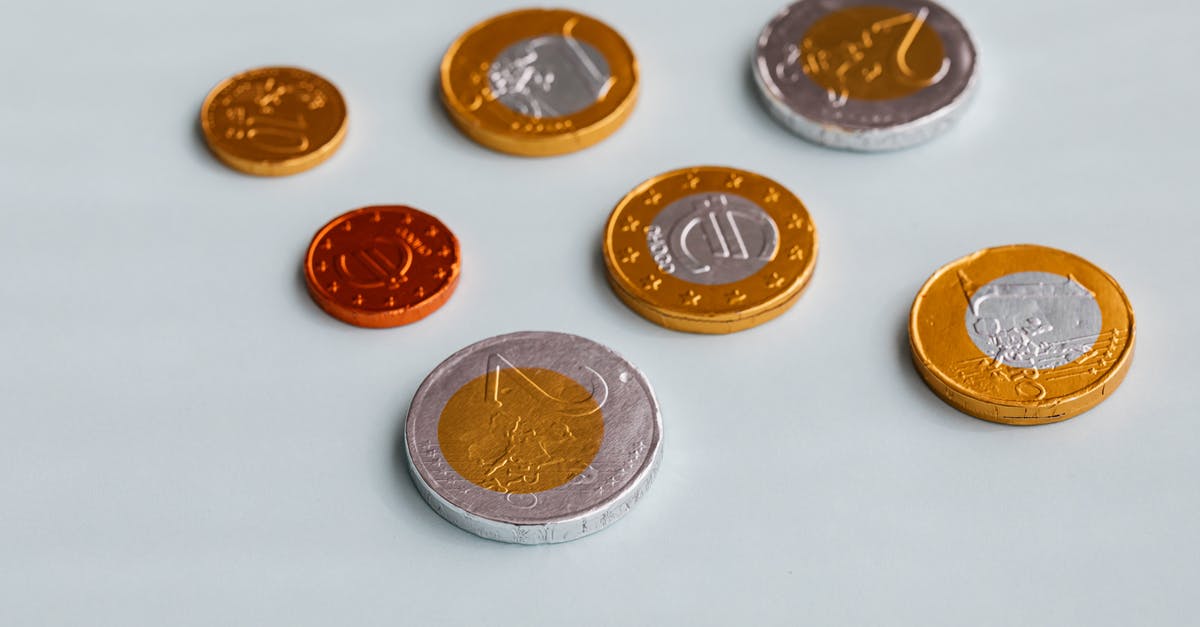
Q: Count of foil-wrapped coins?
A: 7